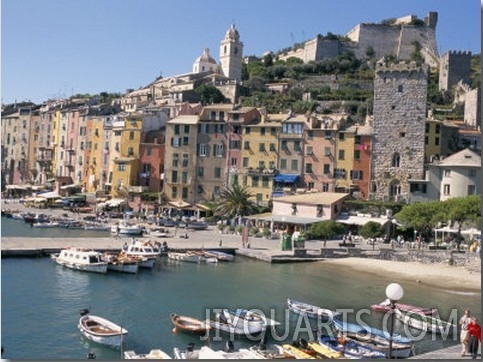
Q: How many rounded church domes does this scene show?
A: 2